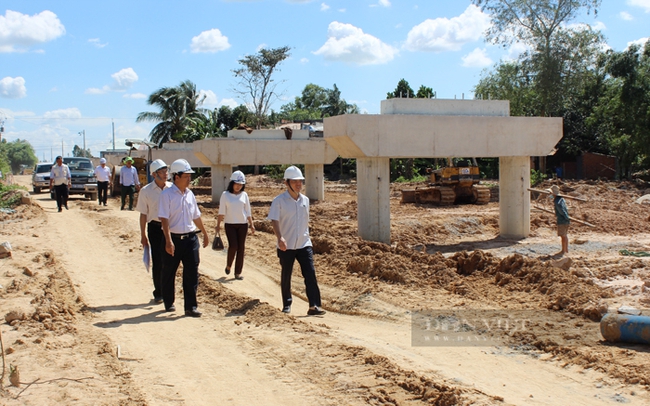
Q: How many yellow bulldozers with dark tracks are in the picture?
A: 1